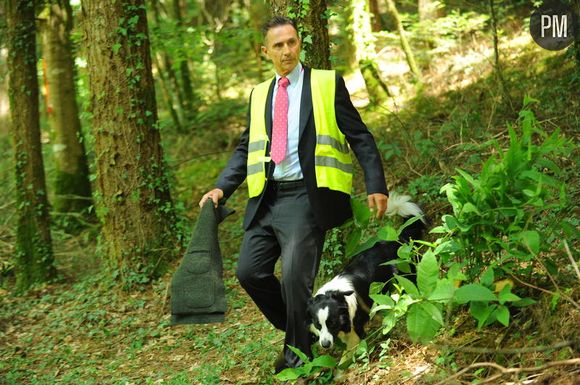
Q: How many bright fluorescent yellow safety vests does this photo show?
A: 1